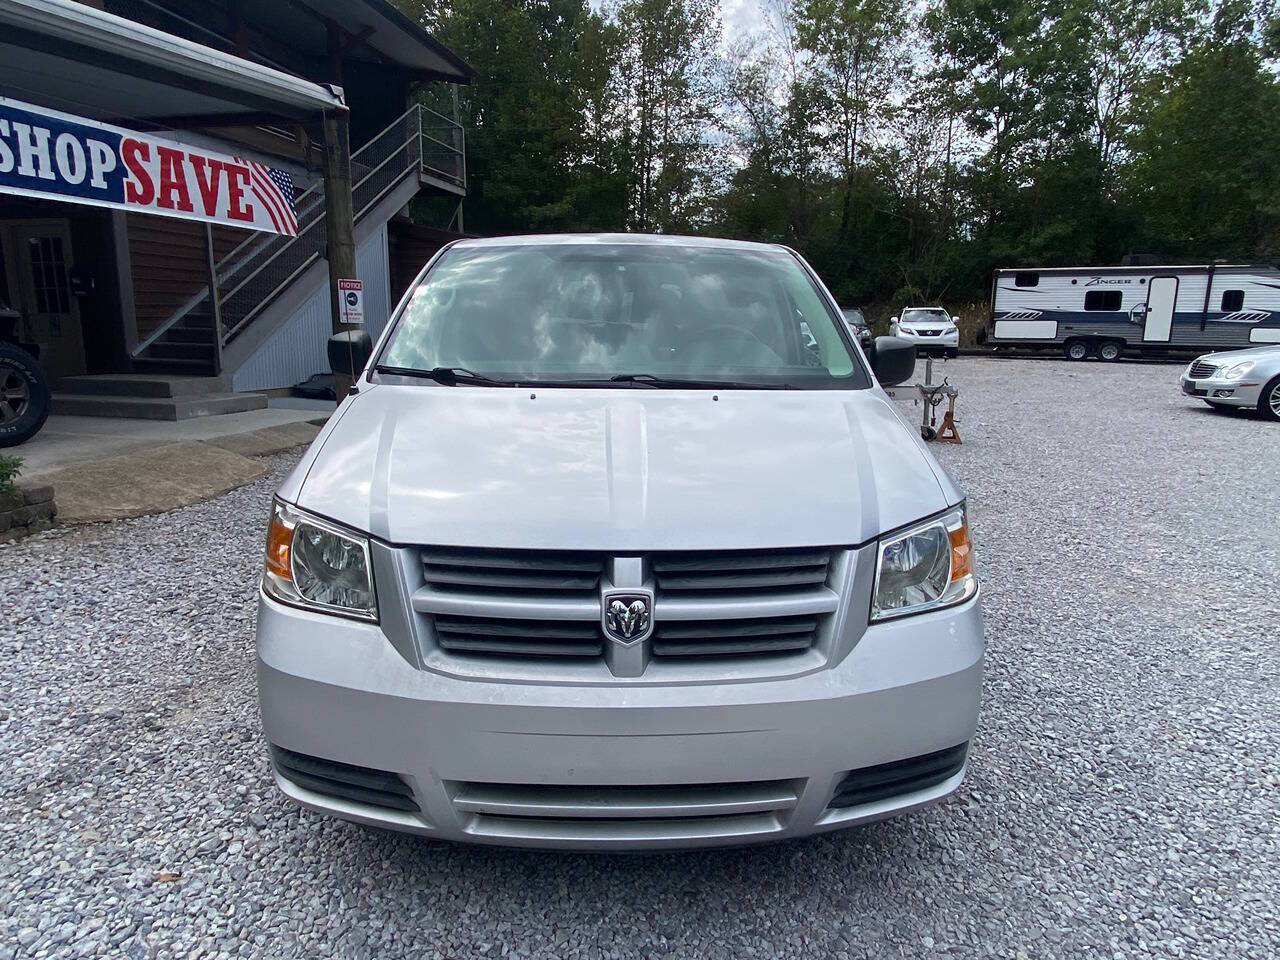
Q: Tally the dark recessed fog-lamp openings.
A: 2